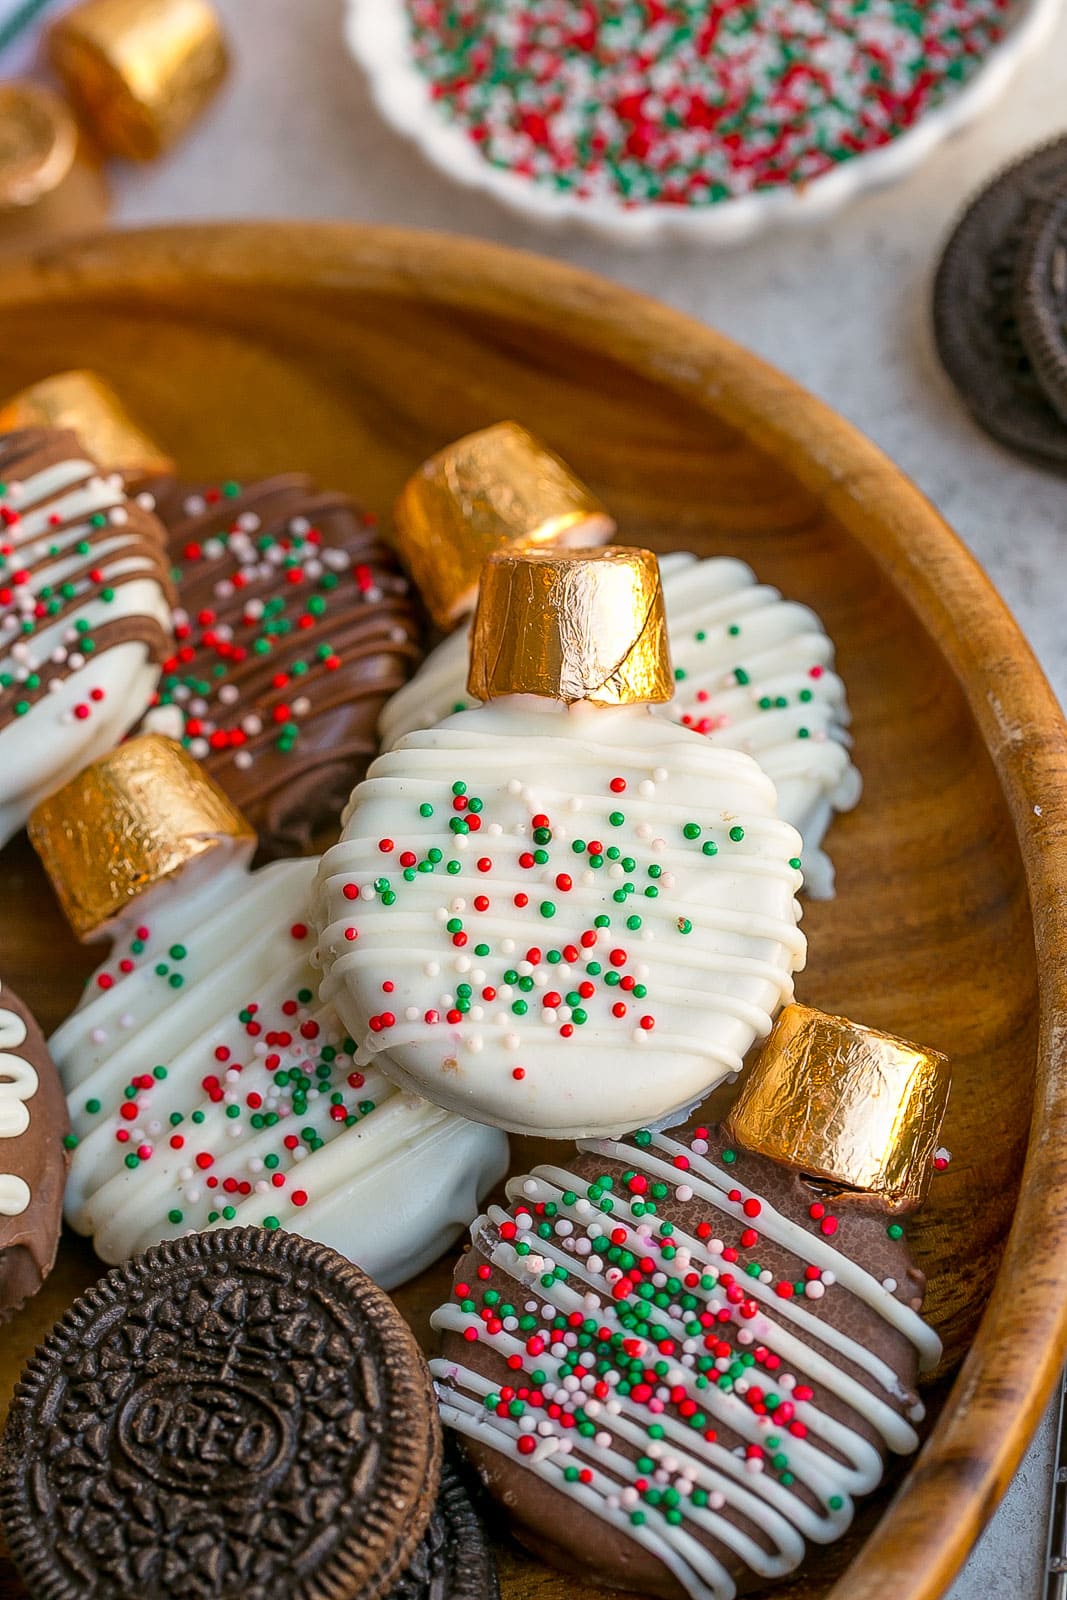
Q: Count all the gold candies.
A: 7